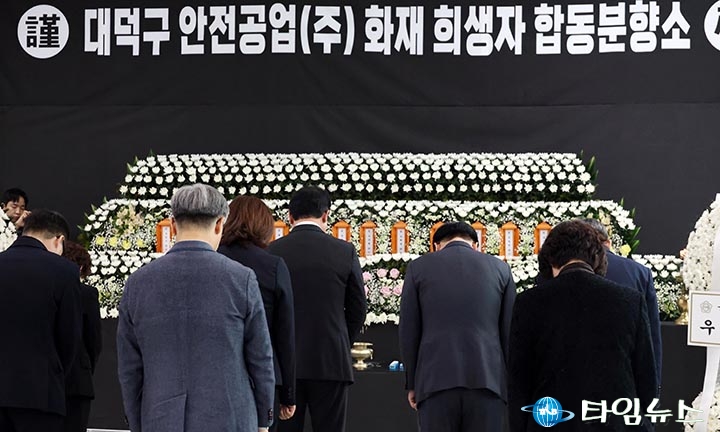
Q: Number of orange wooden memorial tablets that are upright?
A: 9